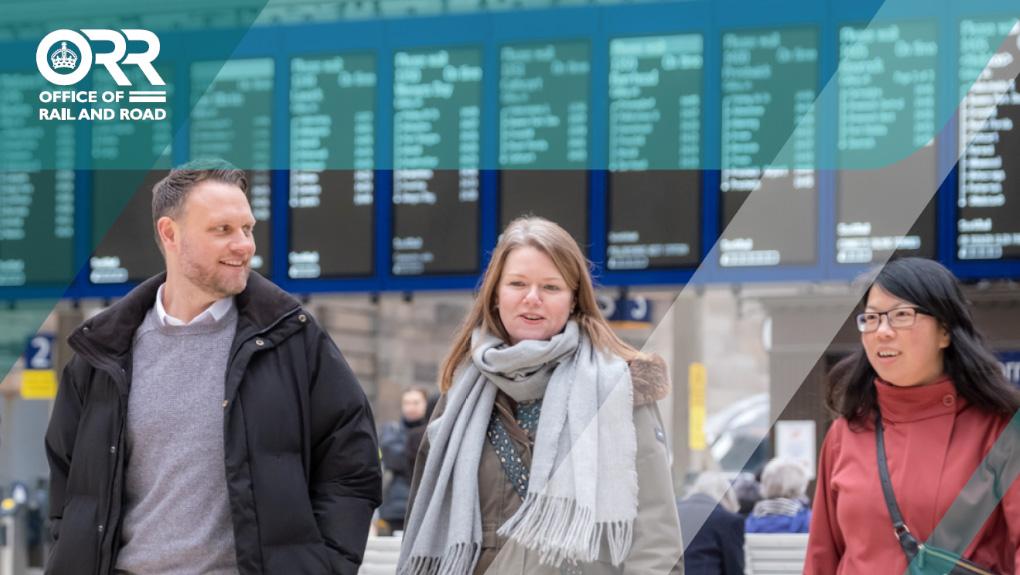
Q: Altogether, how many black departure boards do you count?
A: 10